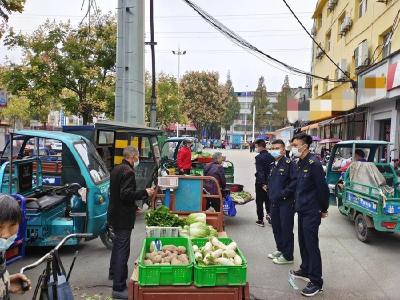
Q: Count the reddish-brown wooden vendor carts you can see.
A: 1